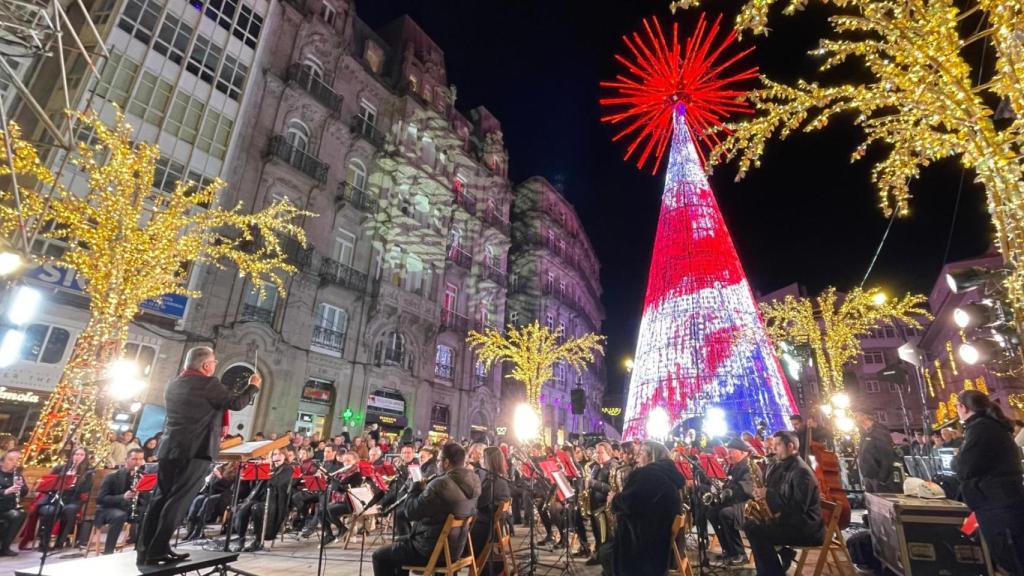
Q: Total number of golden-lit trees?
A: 4